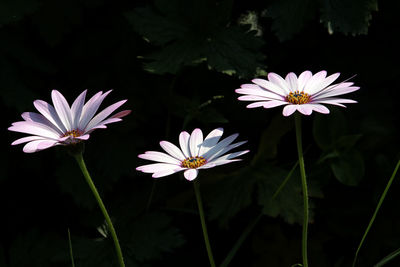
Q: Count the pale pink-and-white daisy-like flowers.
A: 3